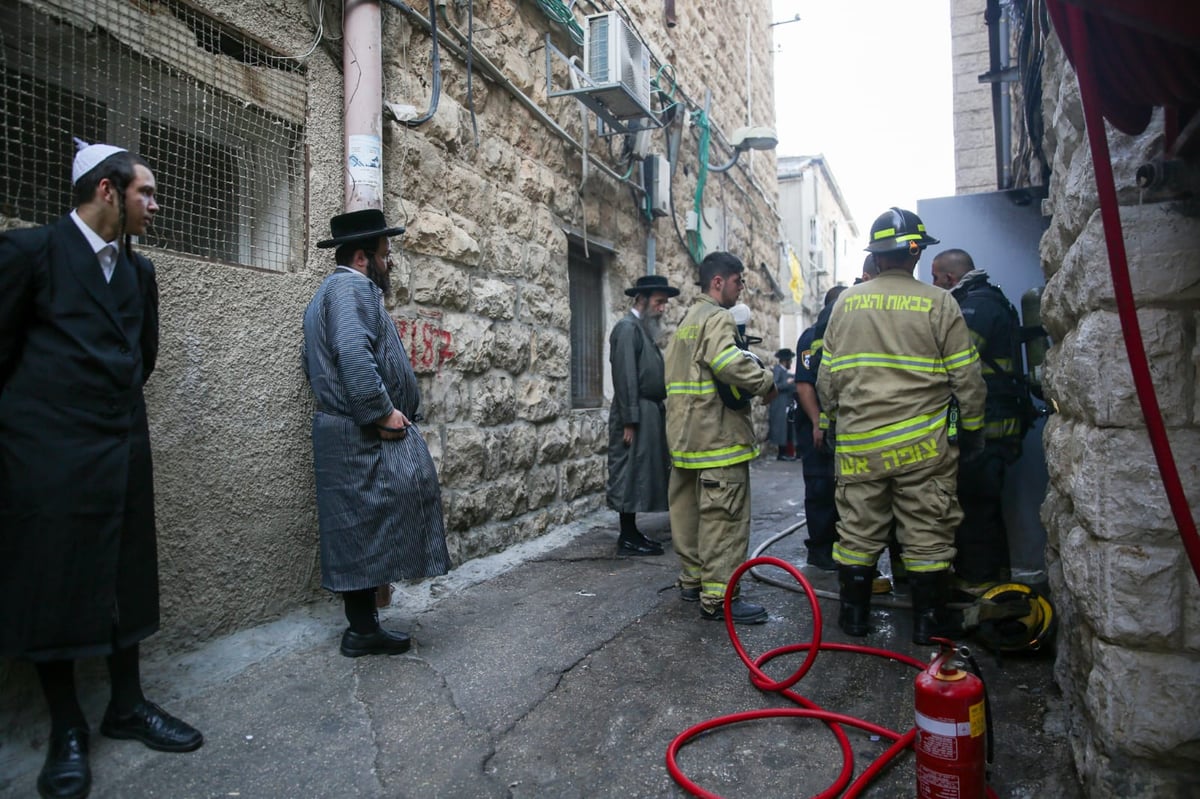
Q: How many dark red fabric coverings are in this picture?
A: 1